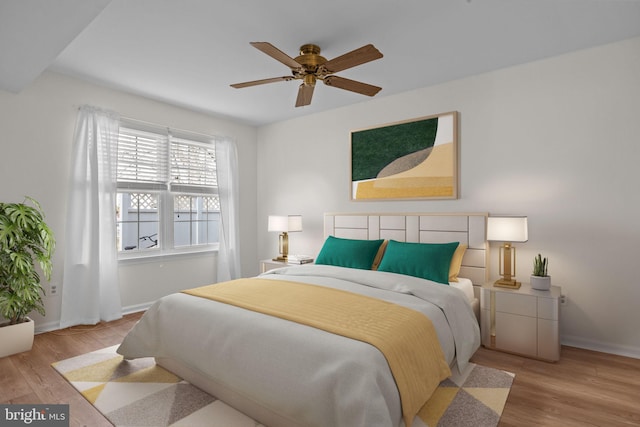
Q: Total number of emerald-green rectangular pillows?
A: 2